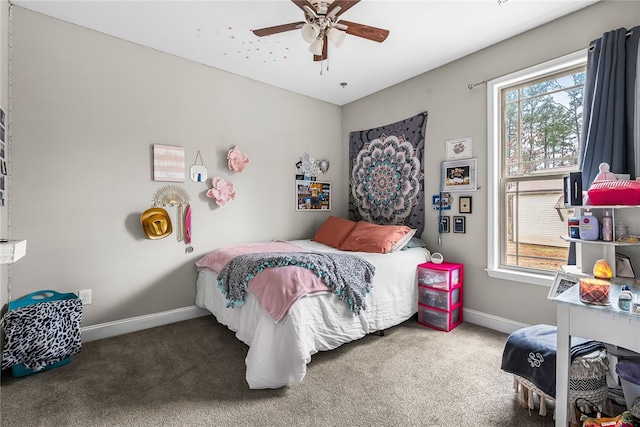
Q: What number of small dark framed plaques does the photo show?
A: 3